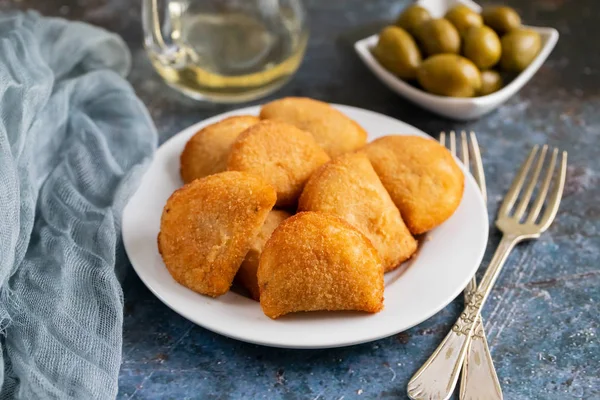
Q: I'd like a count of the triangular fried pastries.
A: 8